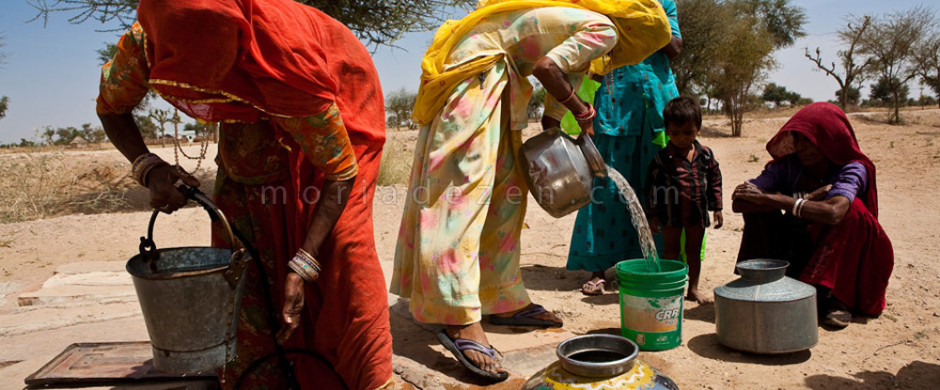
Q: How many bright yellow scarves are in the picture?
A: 1